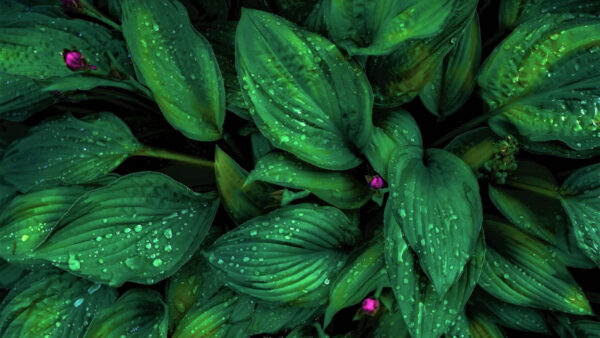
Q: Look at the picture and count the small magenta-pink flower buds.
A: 3